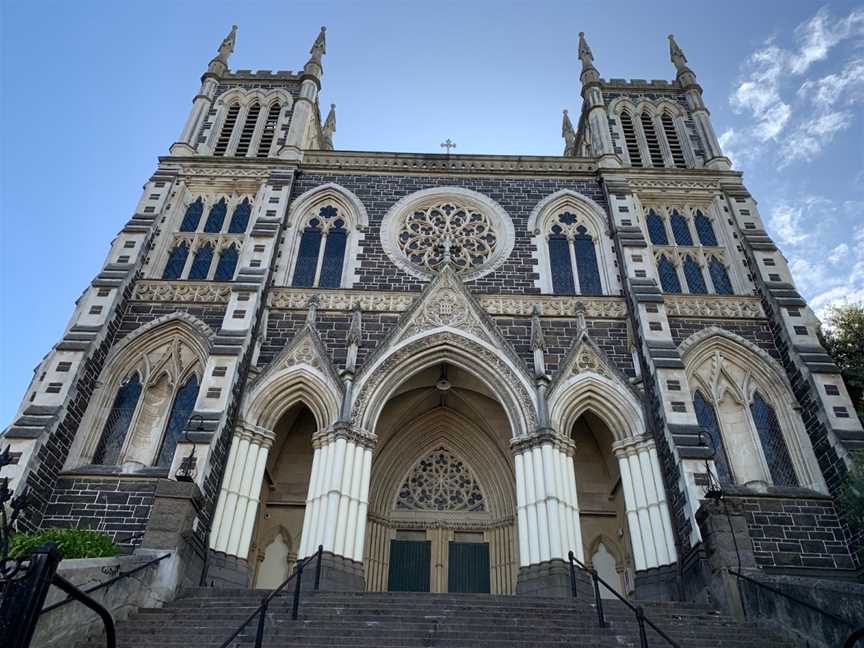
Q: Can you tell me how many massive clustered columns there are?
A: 4